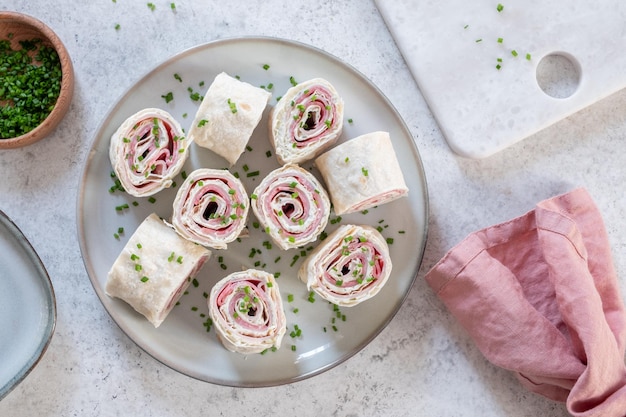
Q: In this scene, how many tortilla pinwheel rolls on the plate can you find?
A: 9